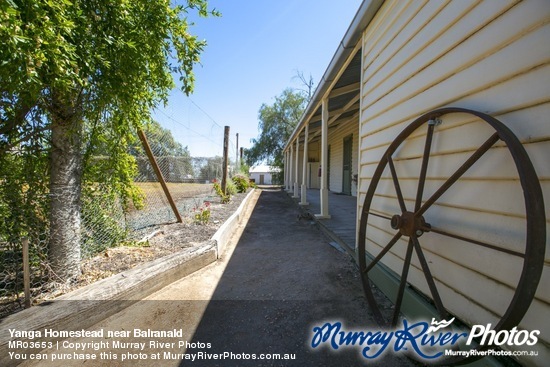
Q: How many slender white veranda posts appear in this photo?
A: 6